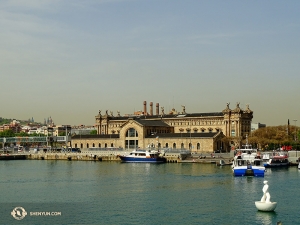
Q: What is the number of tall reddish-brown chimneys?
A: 3